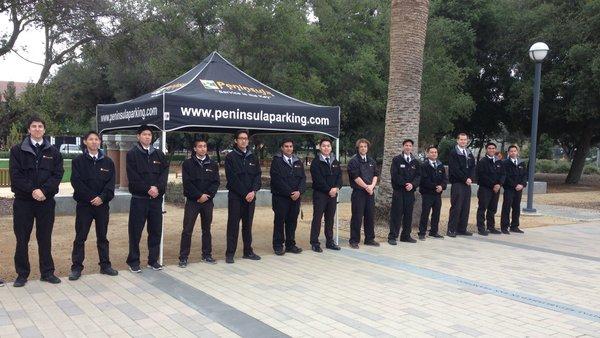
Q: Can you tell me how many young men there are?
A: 13